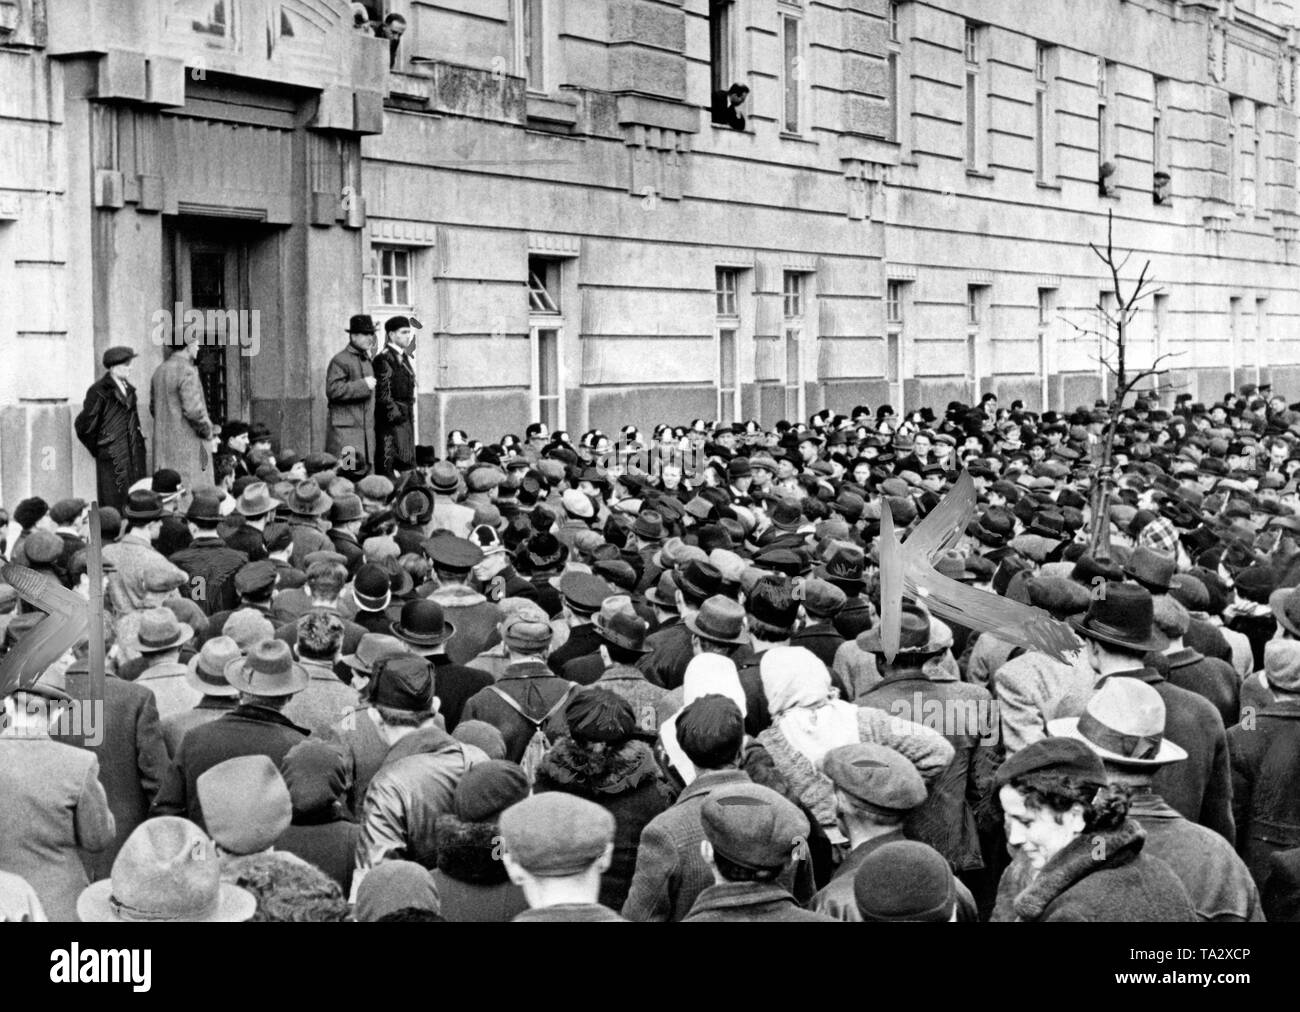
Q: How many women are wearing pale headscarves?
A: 2